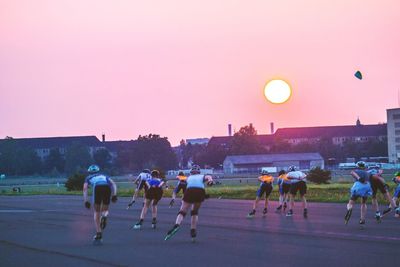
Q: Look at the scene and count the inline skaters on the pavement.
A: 11